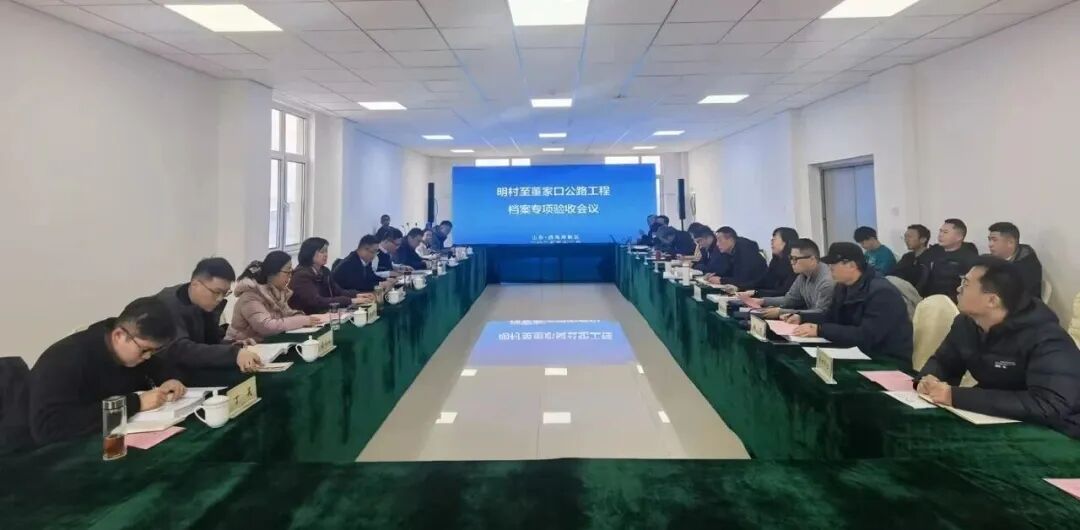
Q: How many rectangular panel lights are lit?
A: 12